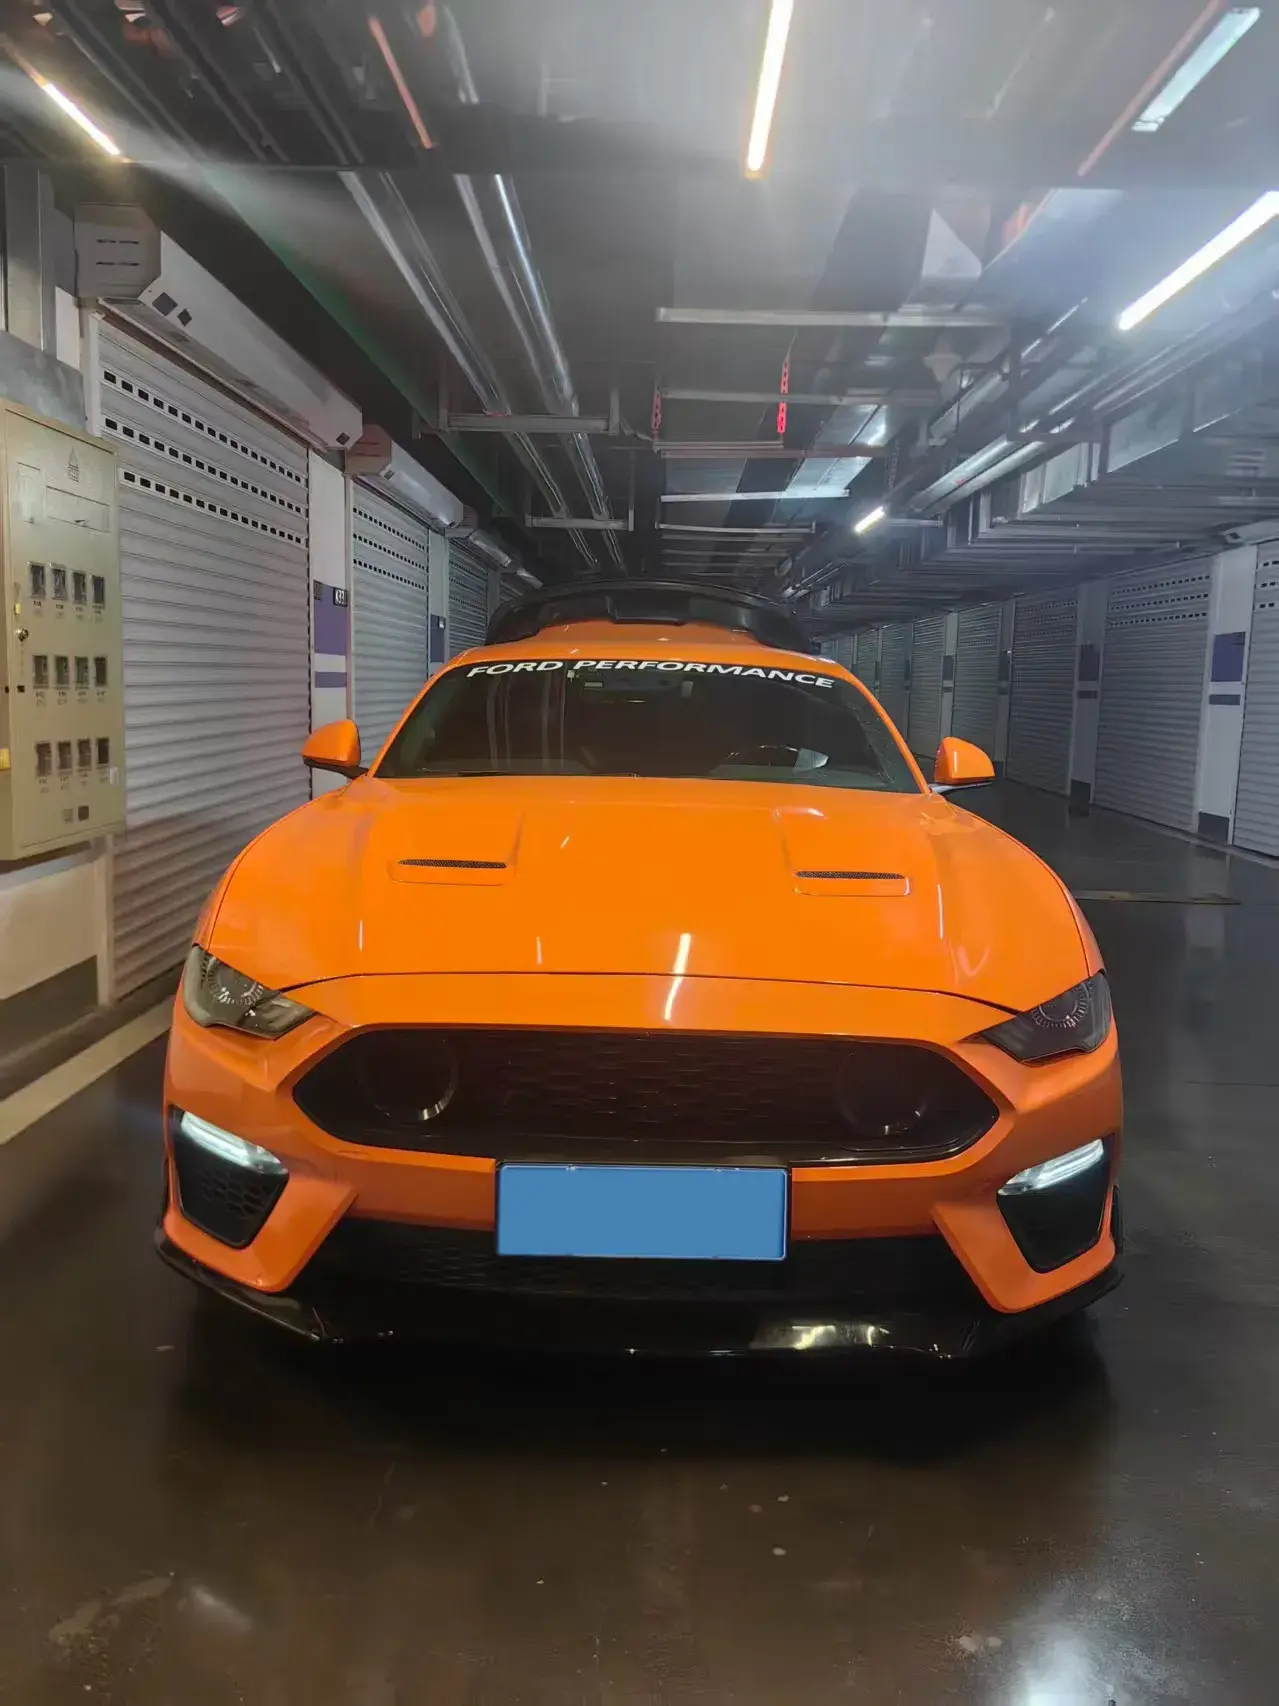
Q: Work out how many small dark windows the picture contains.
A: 12